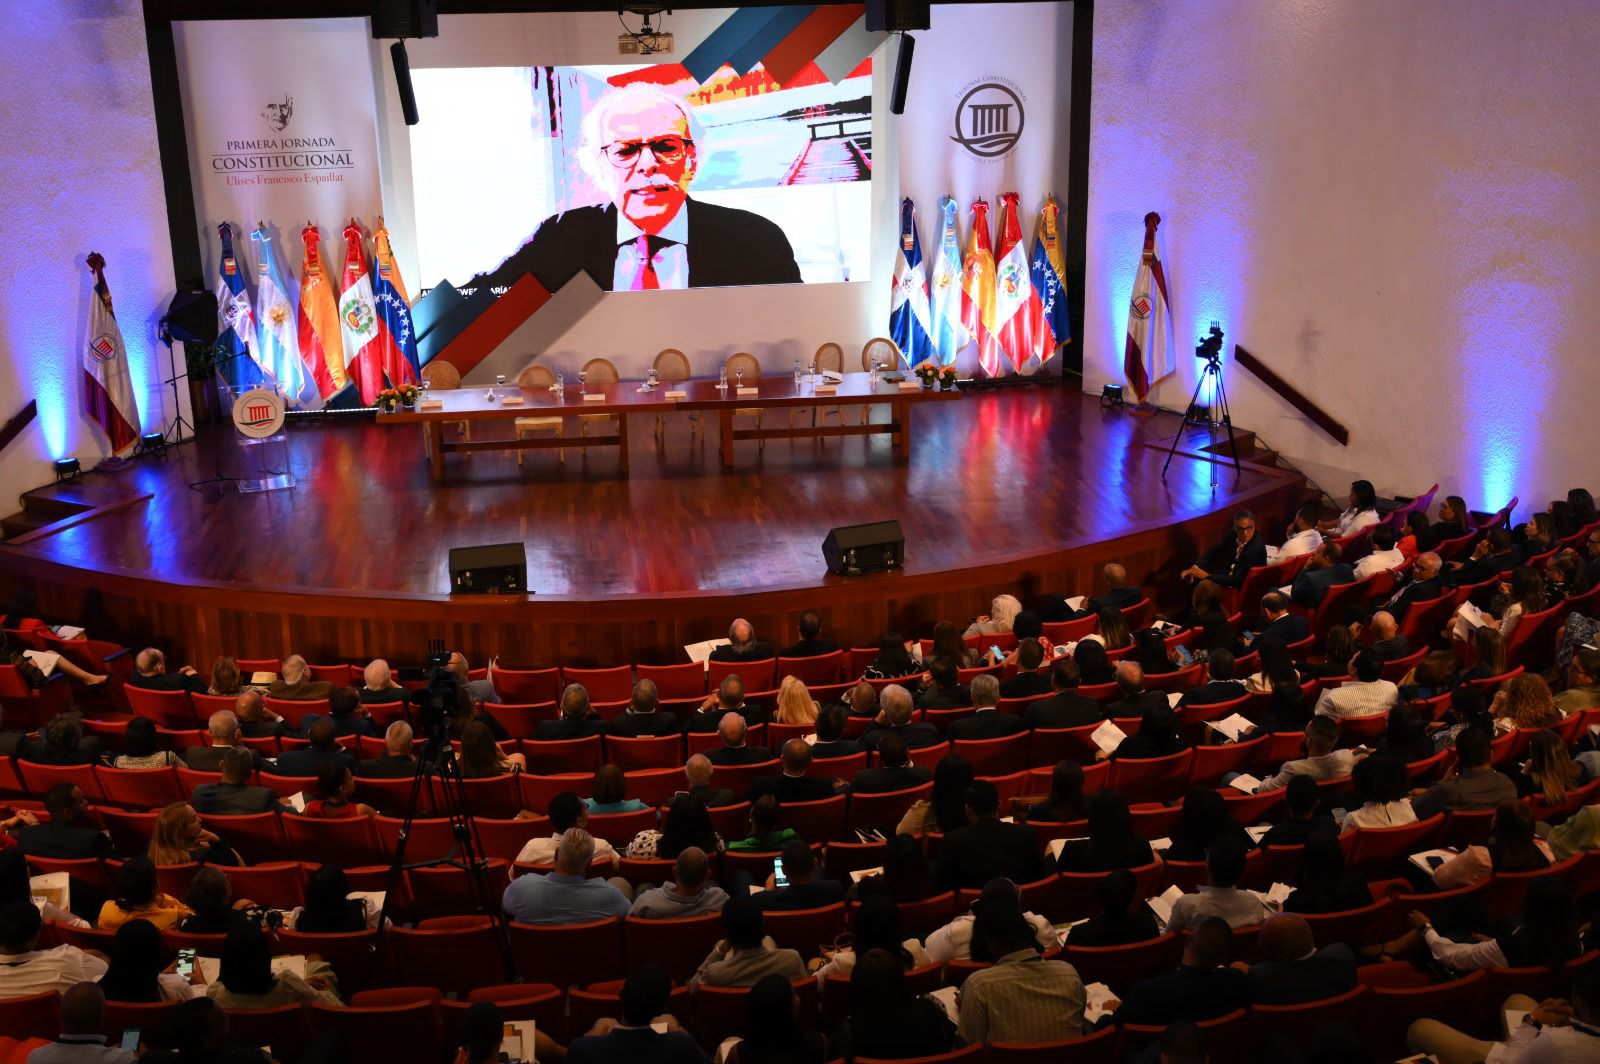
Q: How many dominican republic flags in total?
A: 2